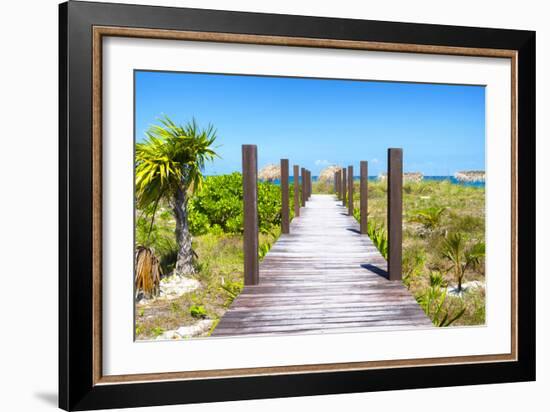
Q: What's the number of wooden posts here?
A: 12